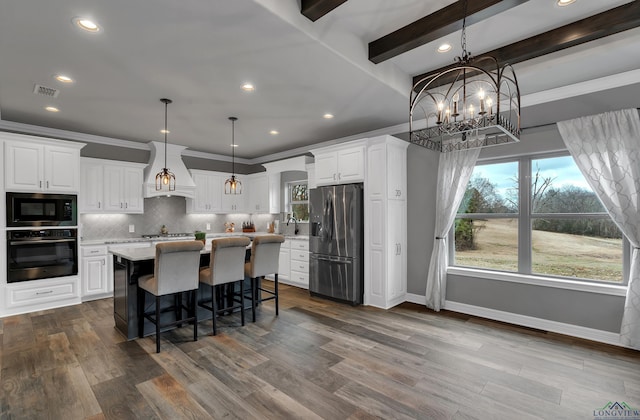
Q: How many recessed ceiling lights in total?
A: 10